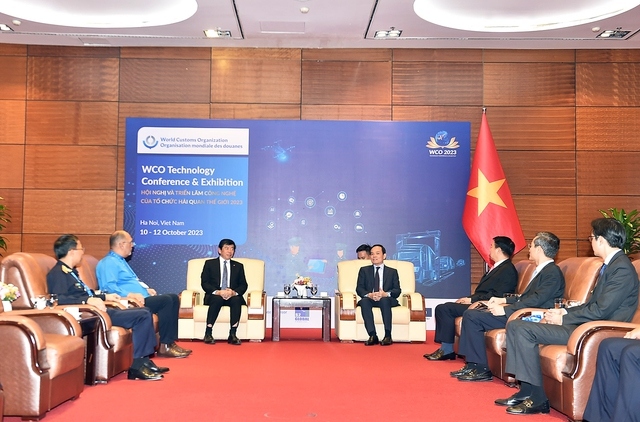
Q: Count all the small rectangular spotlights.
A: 4